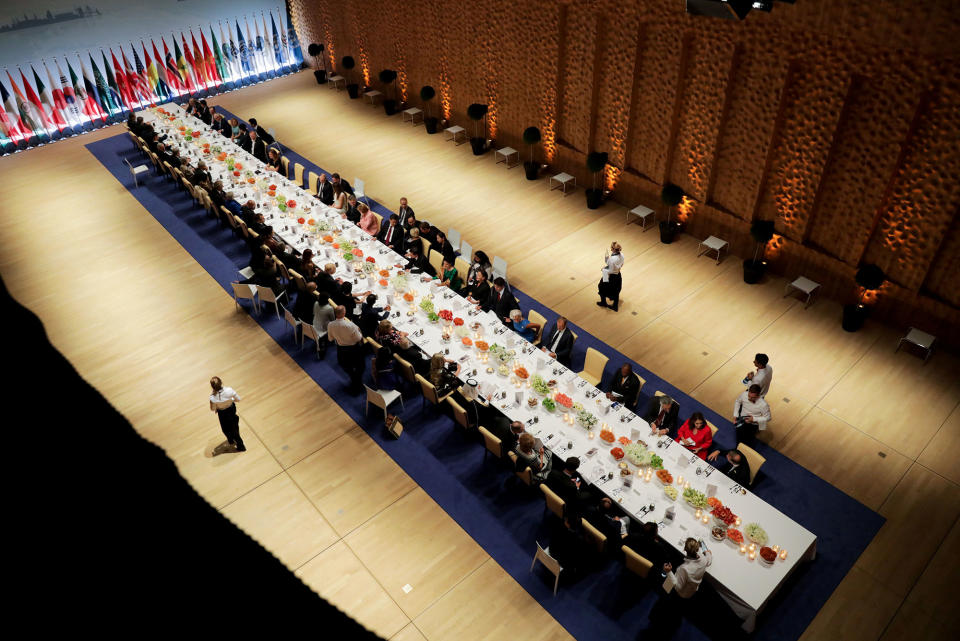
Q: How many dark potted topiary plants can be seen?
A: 10